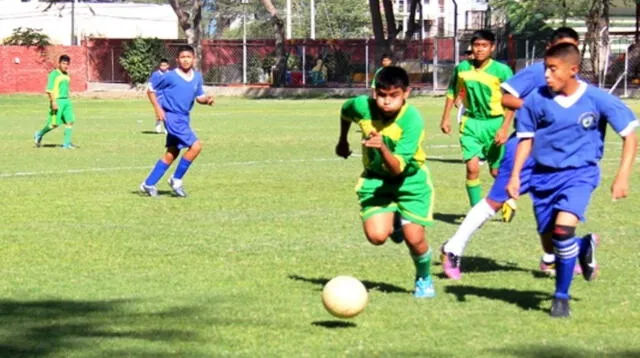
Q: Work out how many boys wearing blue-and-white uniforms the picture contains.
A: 4